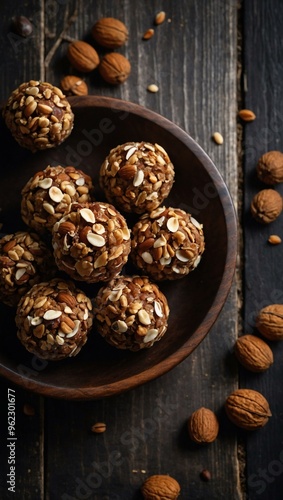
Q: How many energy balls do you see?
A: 8